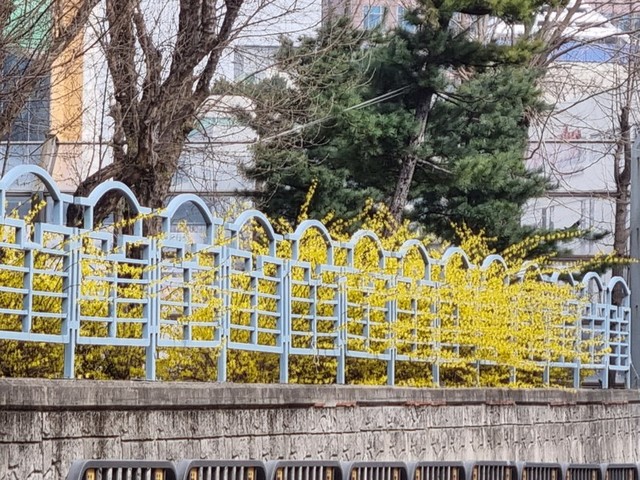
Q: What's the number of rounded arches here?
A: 13